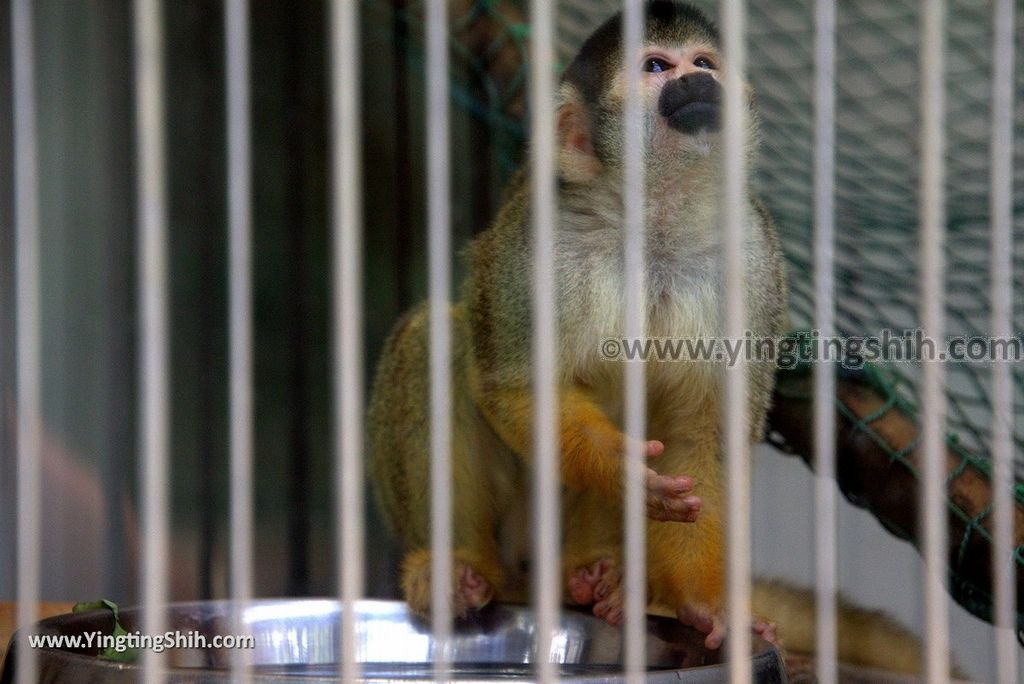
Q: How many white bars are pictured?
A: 11